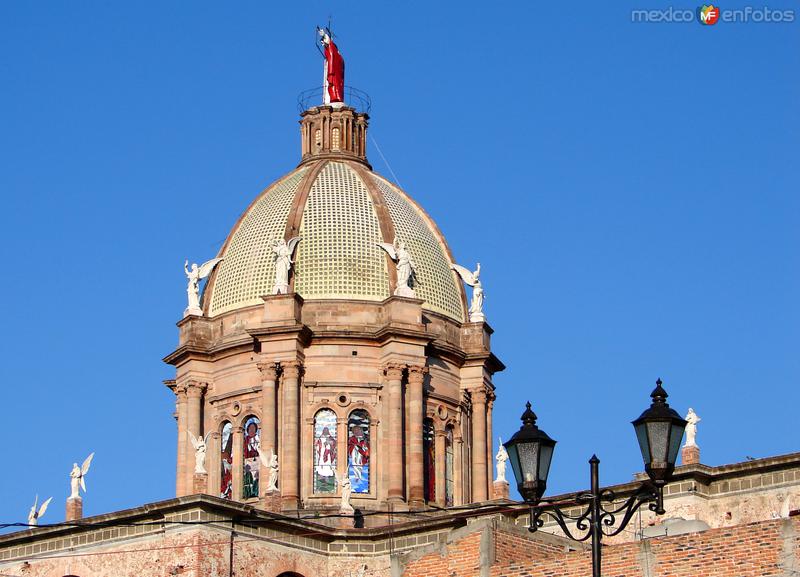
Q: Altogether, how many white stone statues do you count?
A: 11